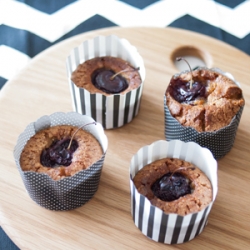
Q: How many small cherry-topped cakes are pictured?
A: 4